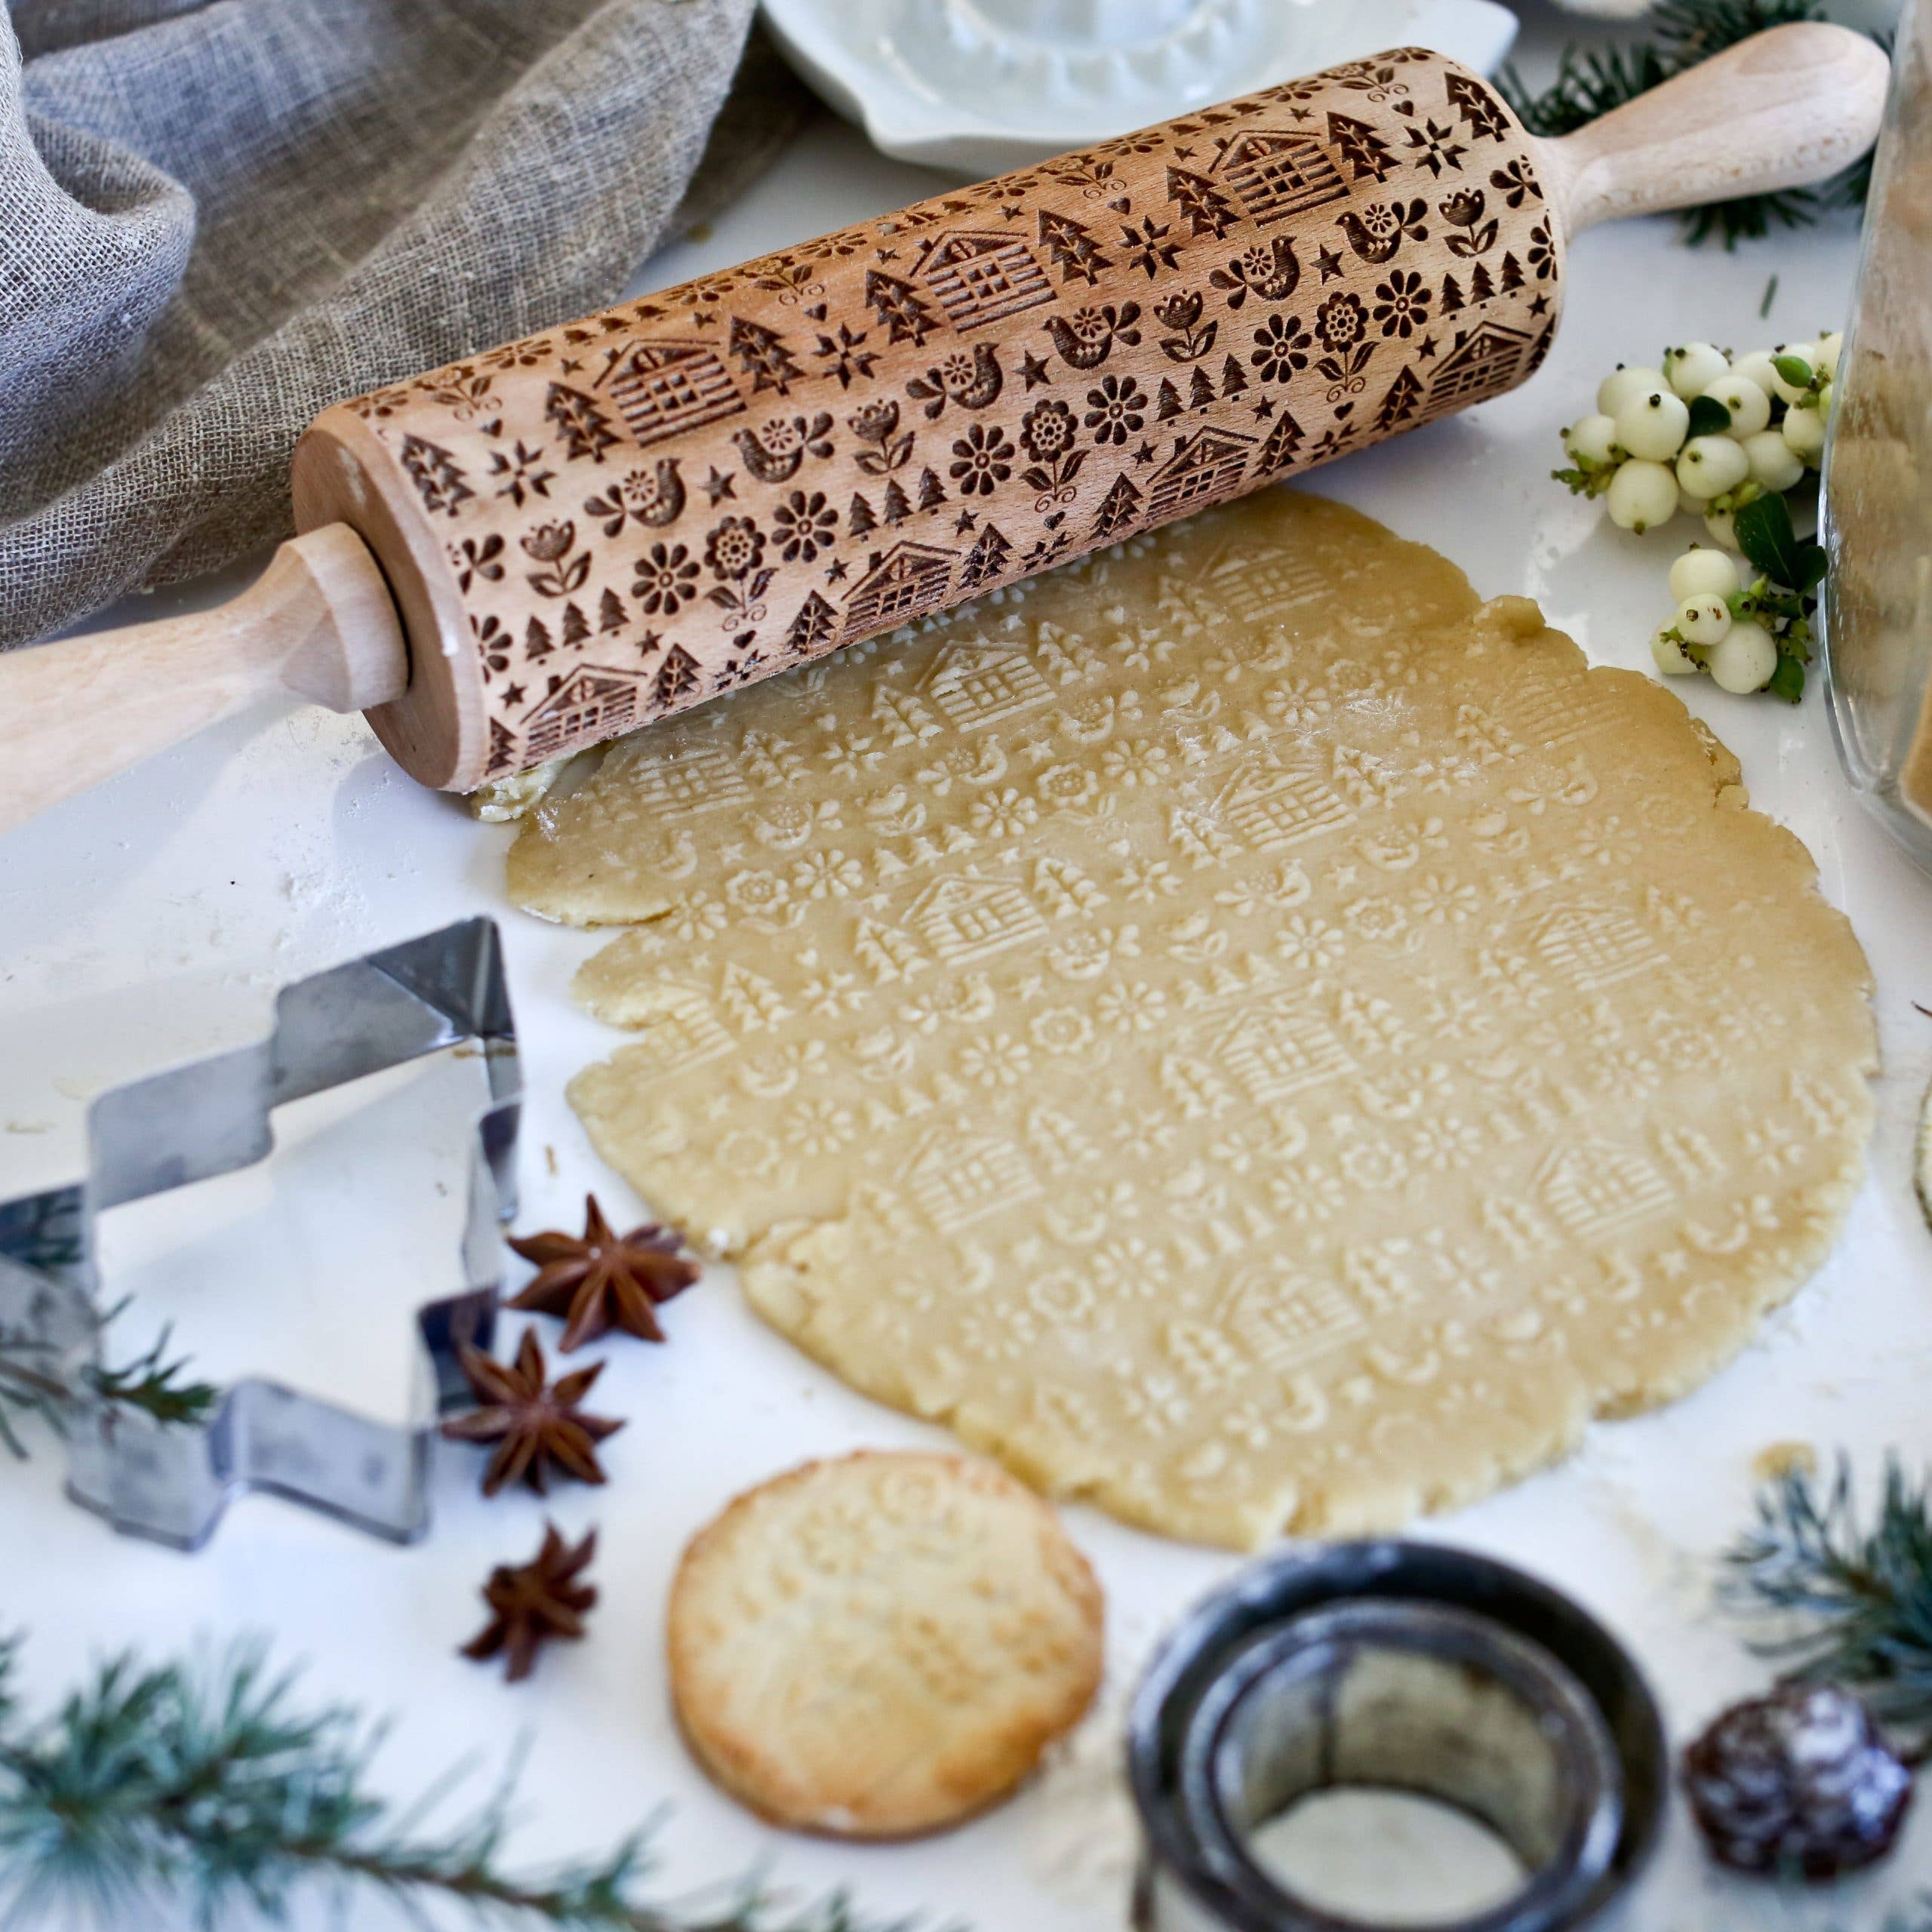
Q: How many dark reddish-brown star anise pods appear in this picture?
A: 3